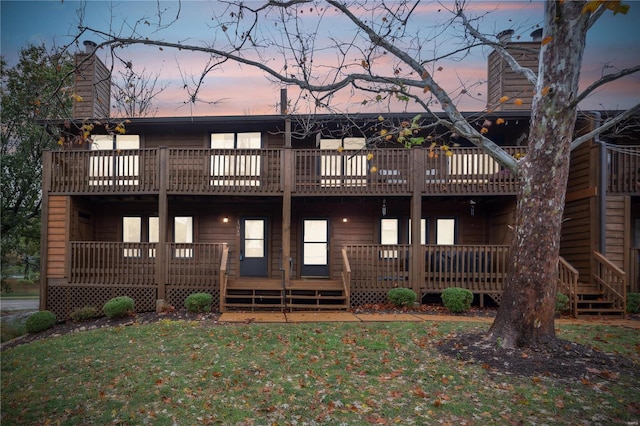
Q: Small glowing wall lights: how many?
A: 2